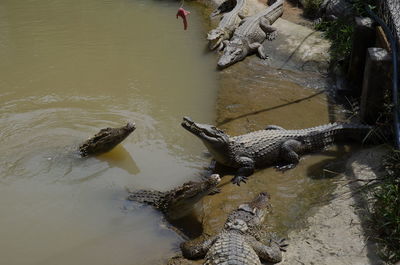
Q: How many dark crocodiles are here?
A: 2